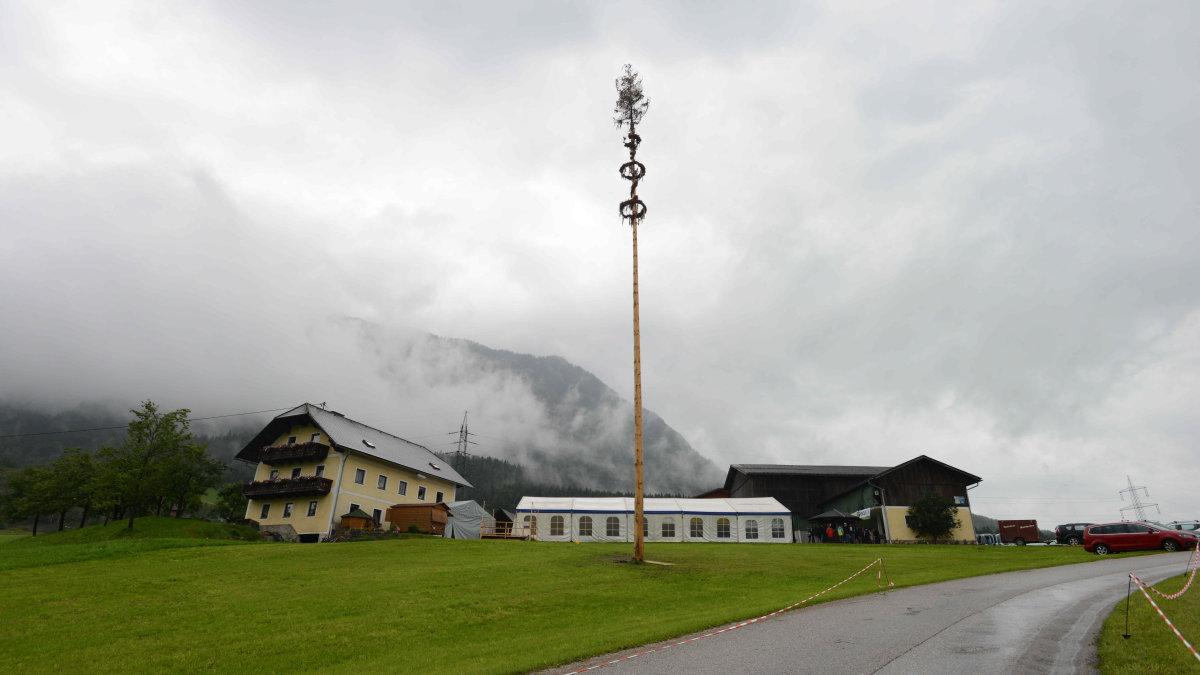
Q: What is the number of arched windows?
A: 10